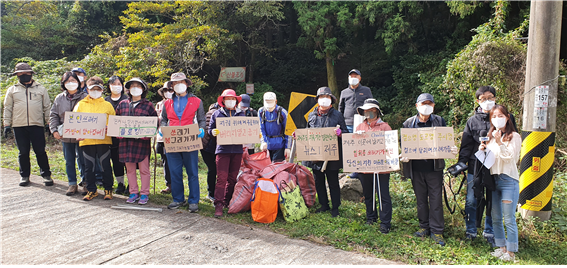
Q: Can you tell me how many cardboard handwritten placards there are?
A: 7